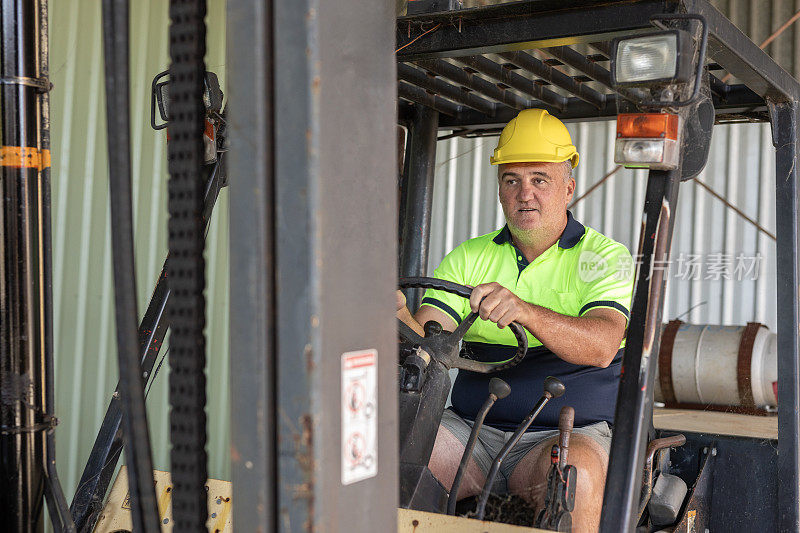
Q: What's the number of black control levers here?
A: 2